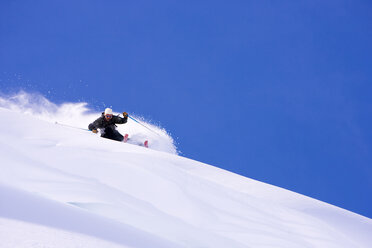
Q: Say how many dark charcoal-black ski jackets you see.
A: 1